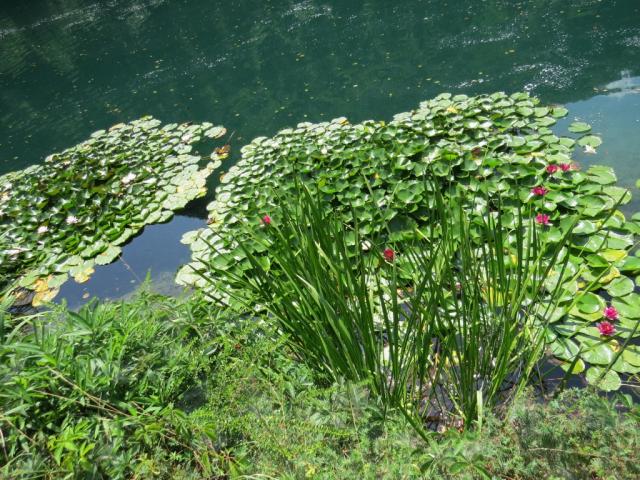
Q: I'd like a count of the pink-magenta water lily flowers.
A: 8